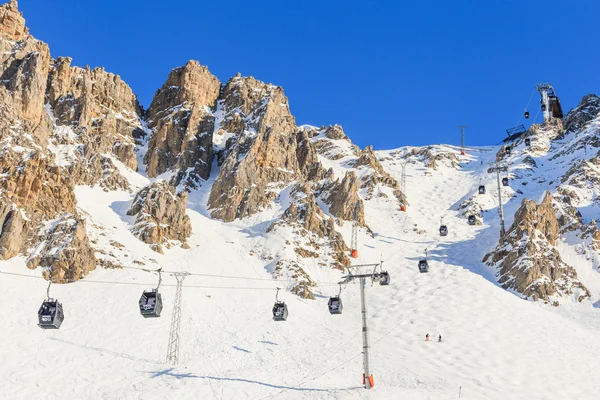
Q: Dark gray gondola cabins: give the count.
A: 14